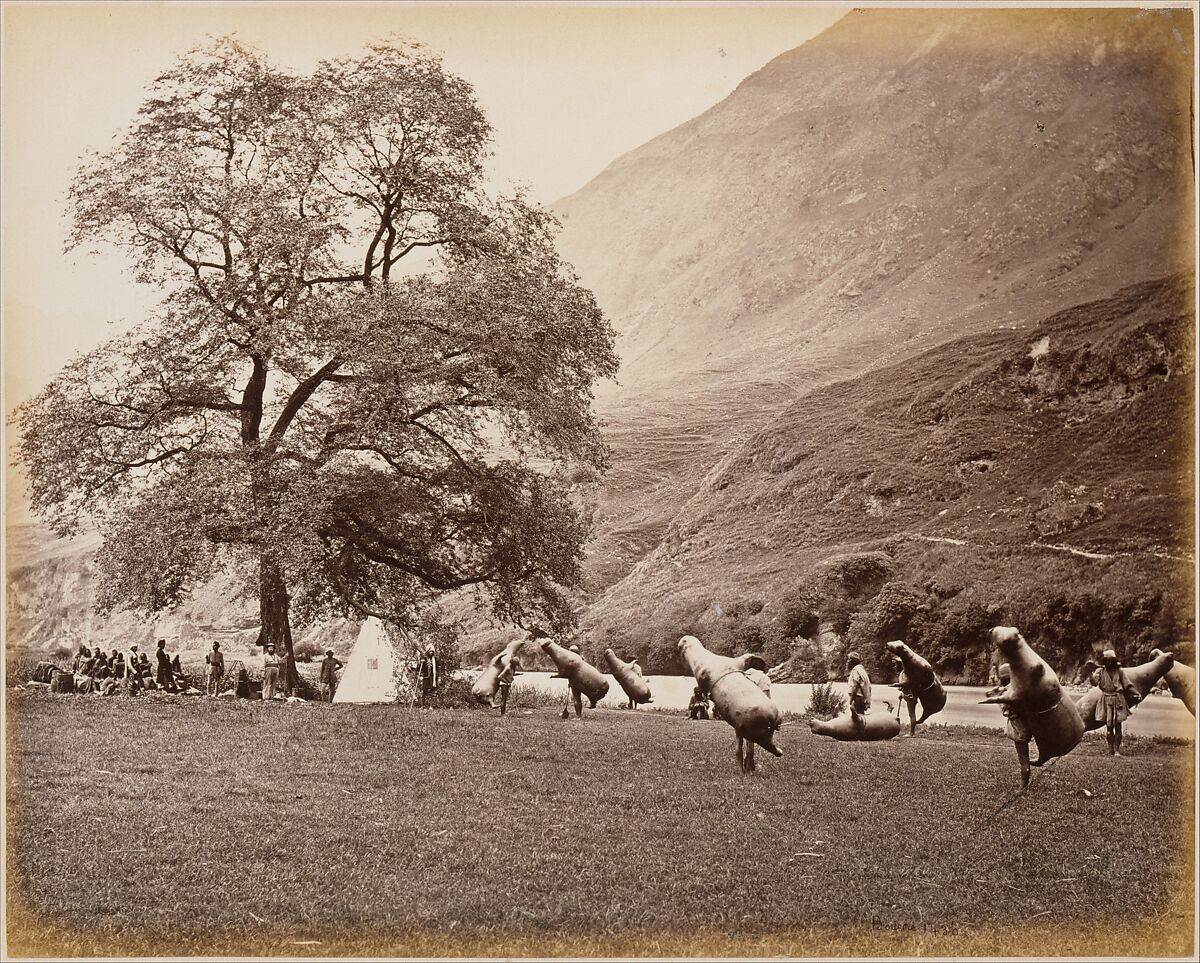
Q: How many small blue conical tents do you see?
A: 0